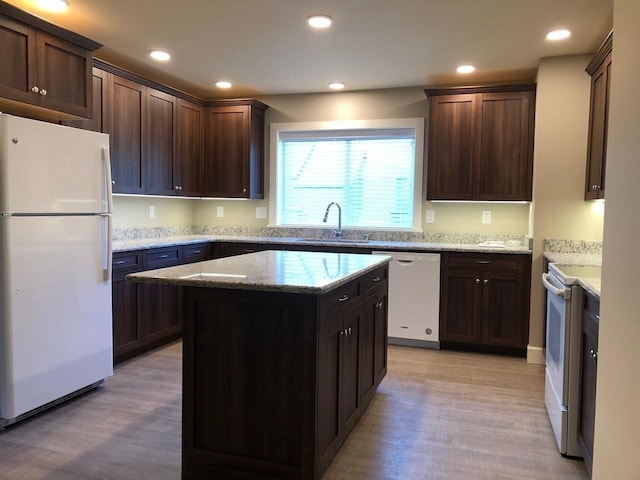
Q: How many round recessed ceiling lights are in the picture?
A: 7